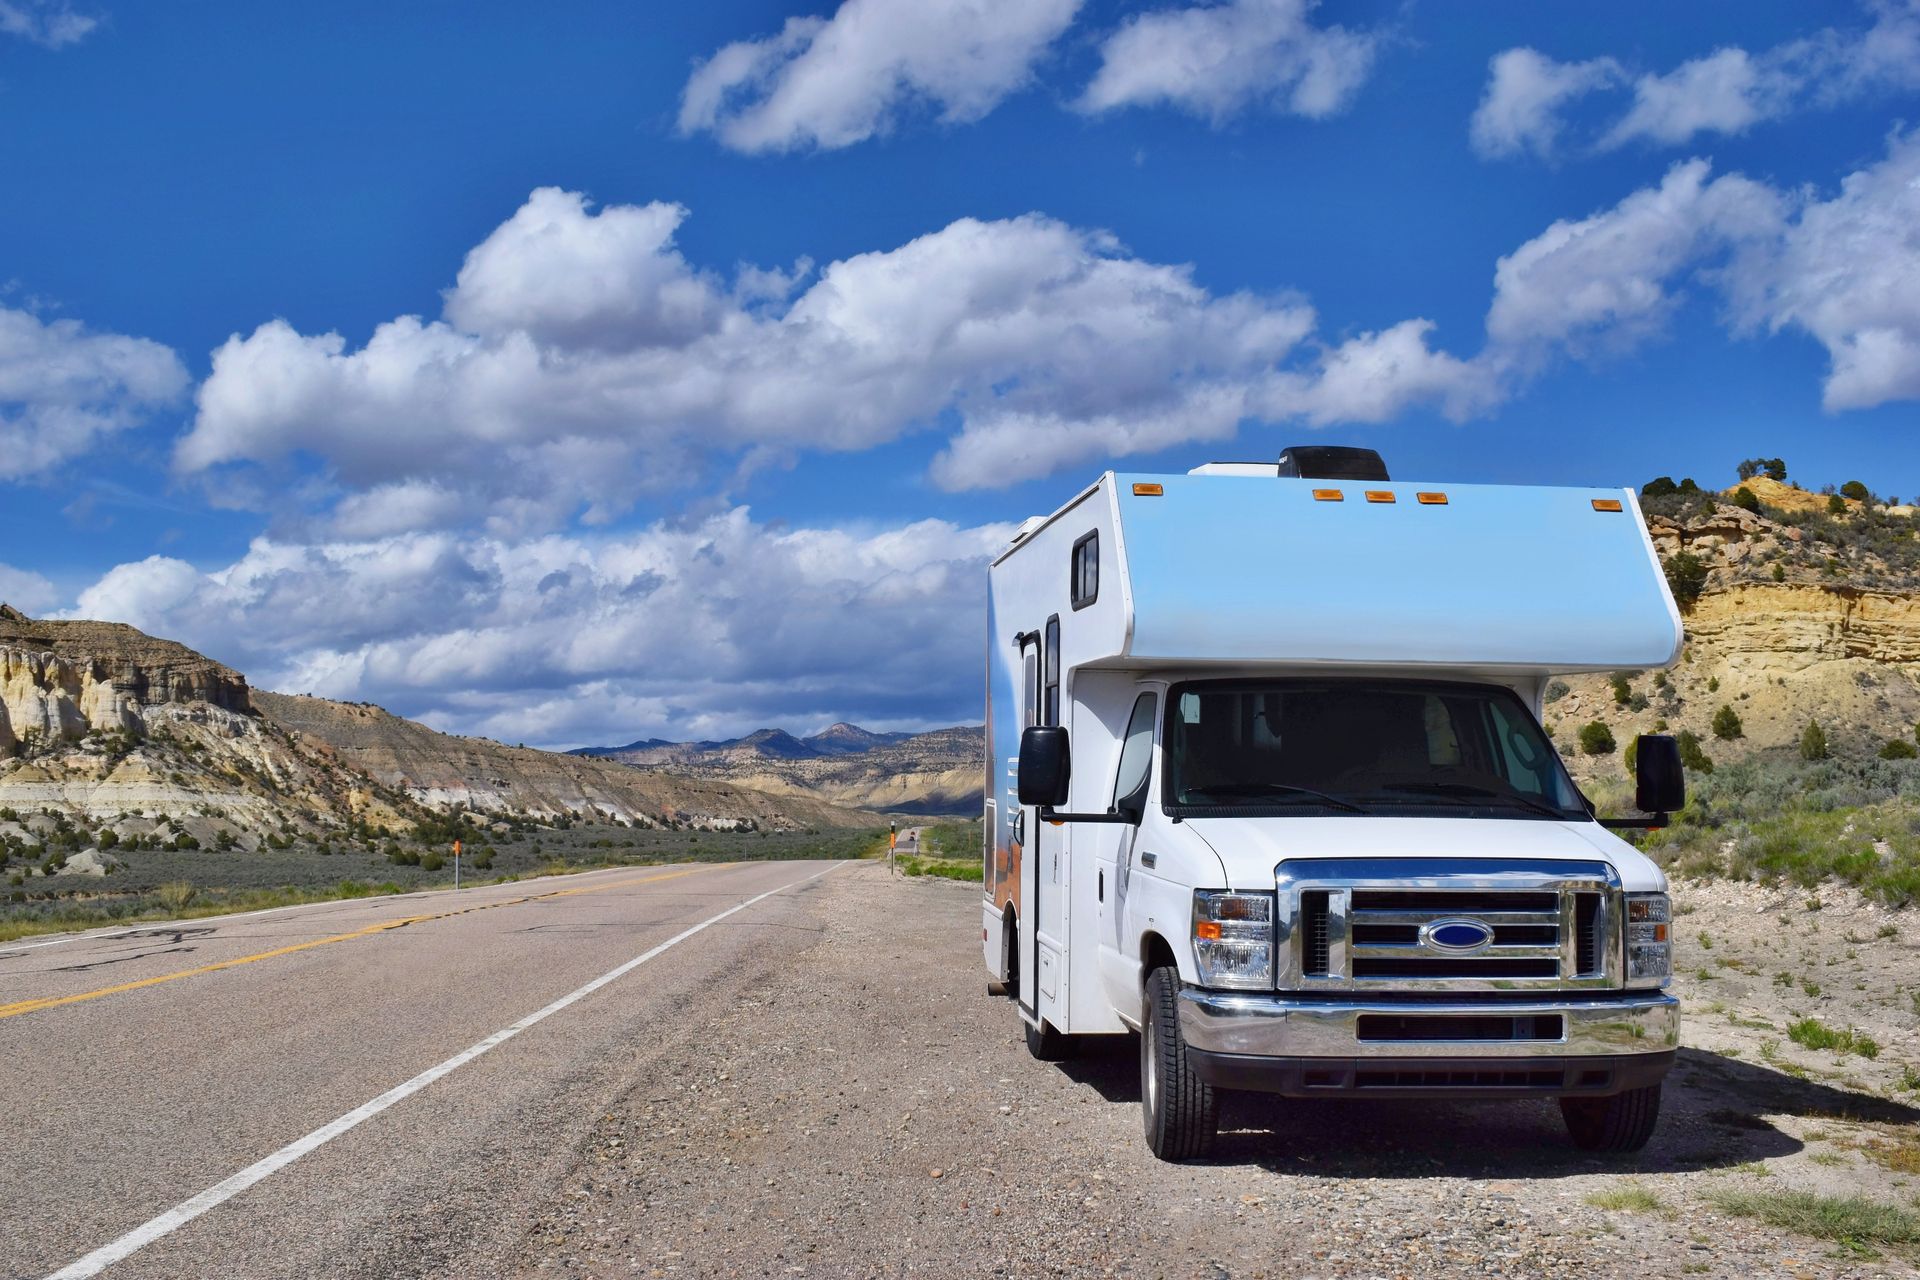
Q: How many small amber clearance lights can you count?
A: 5